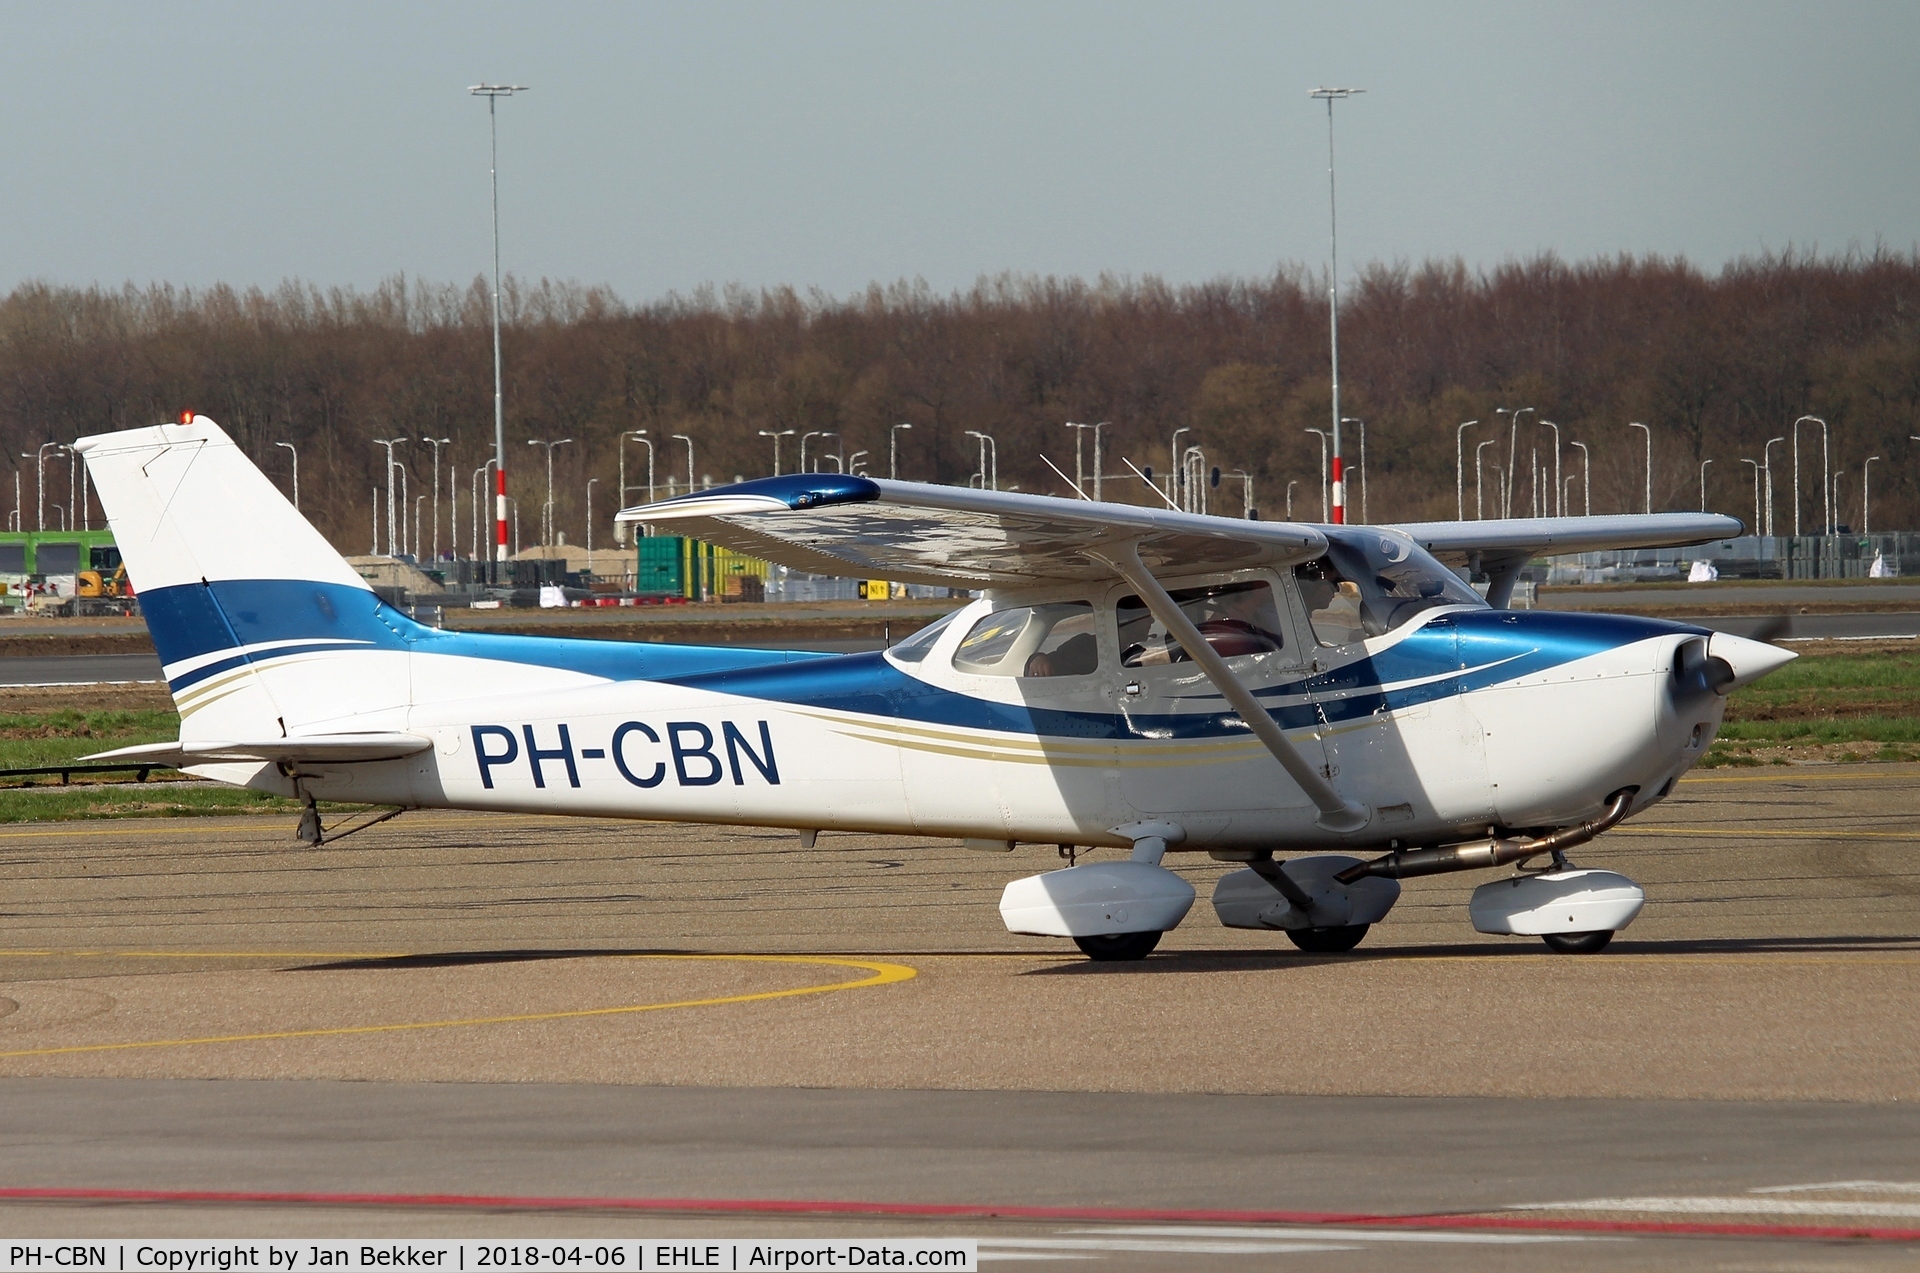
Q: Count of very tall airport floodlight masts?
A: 2